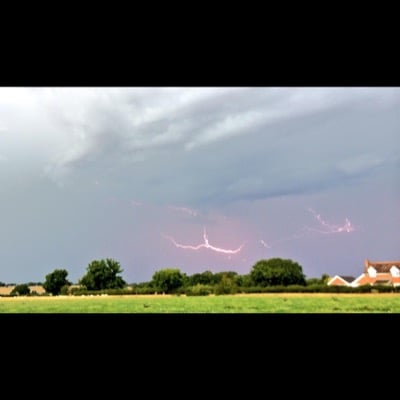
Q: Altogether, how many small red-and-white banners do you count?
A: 0